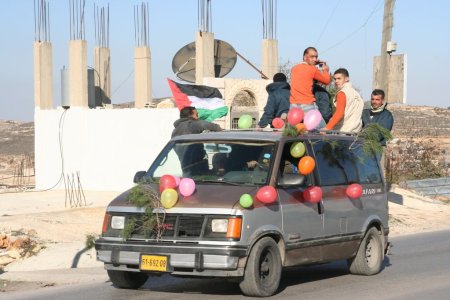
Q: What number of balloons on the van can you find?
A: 15